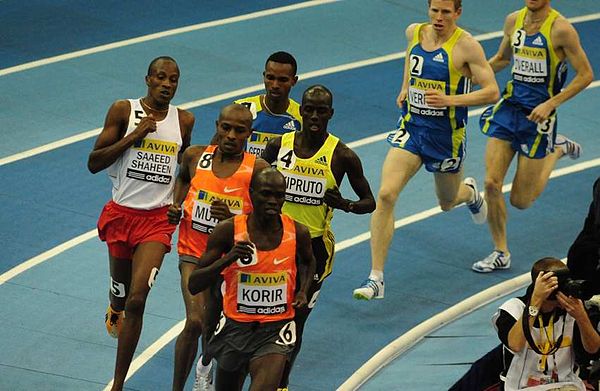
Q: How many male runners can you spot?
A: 7